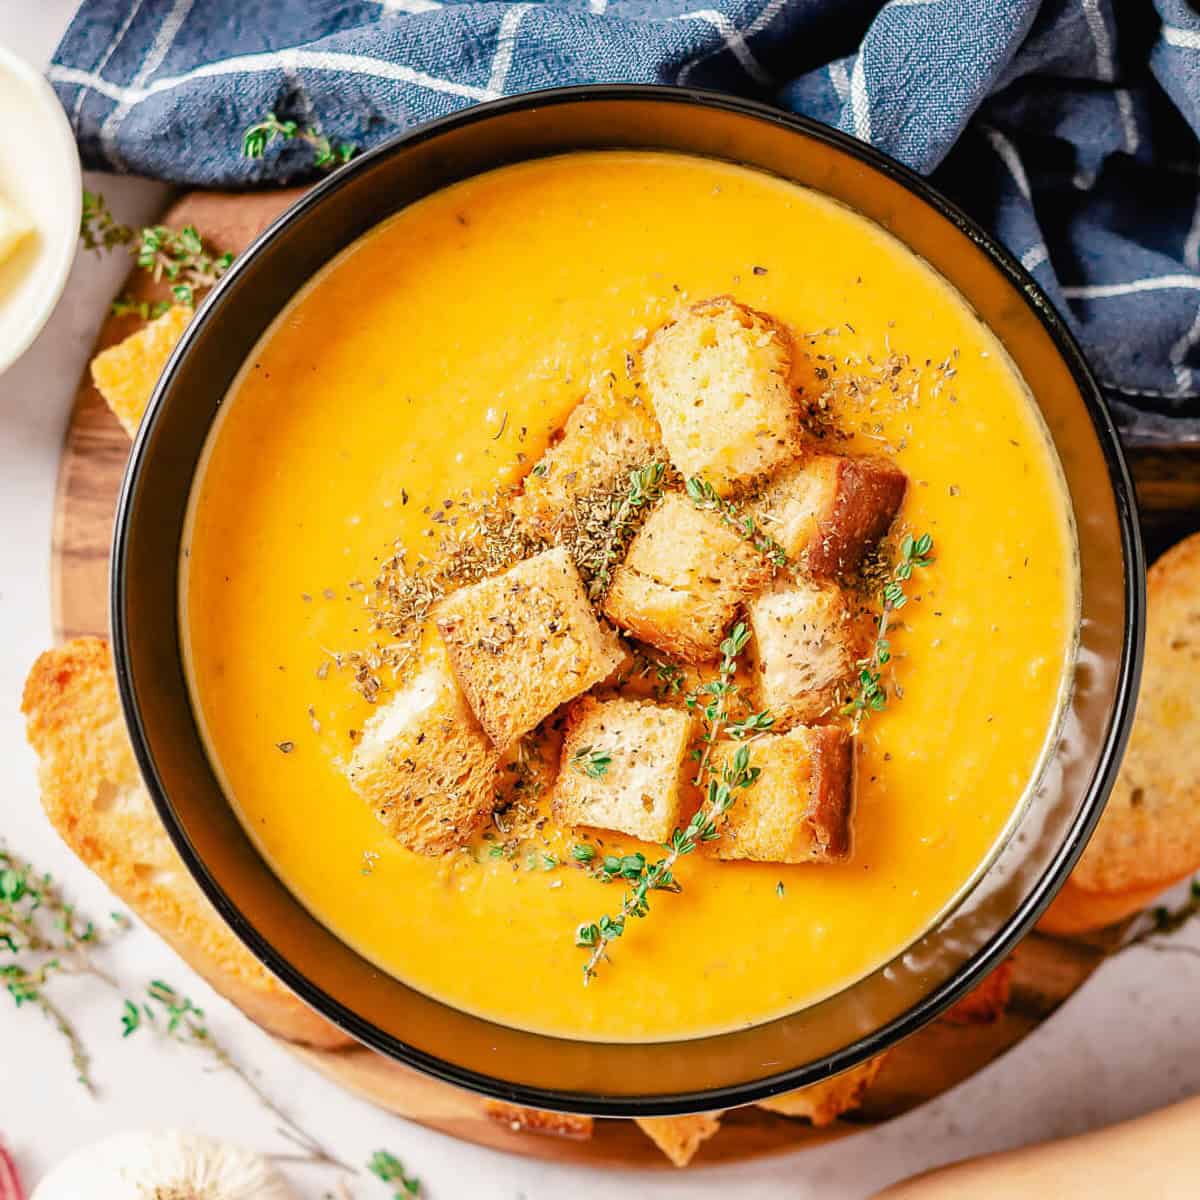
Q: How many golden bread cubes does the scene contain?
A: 9